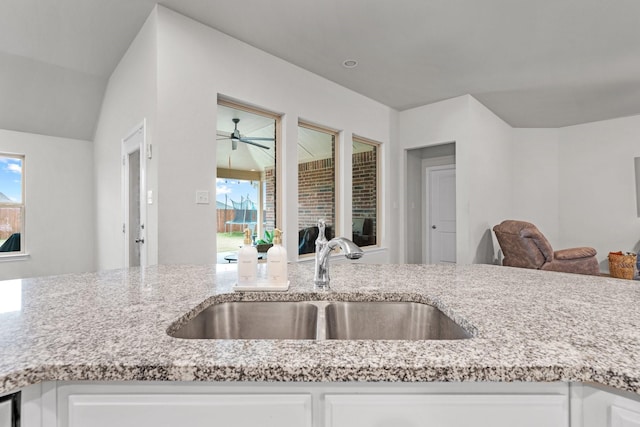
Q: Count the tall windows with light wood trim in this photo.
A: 3